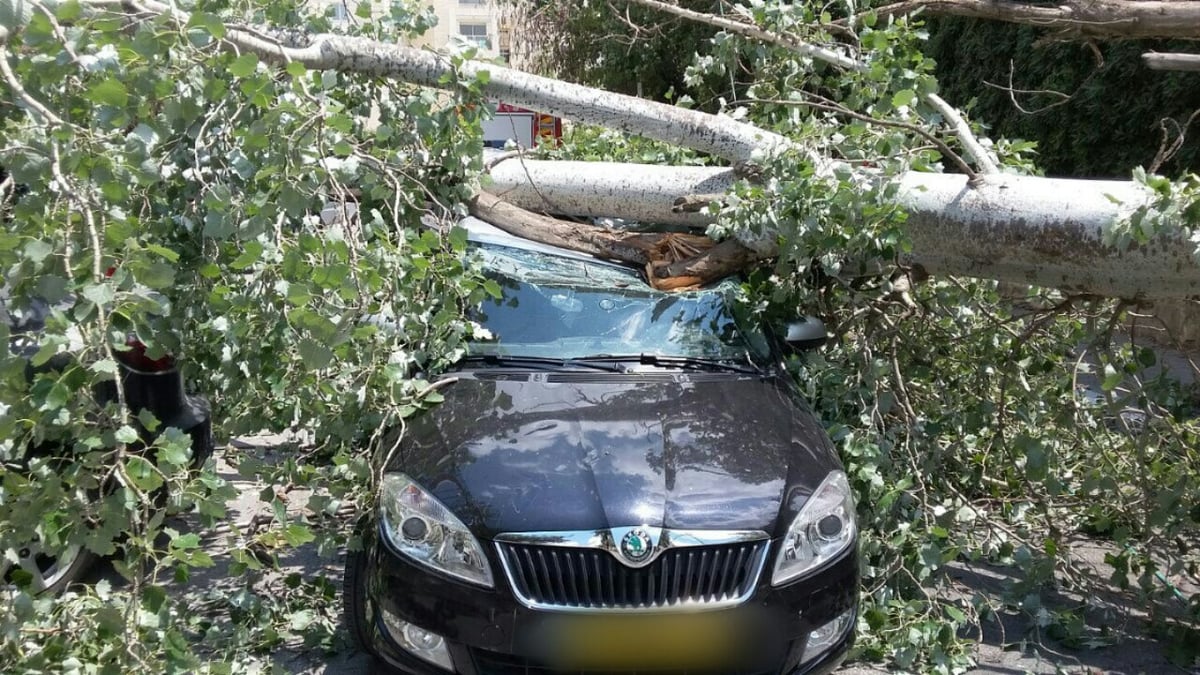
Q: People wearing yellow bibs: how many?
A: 0